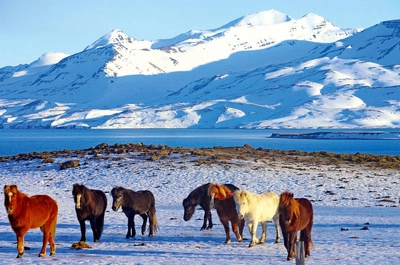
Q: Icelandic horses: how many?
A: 7